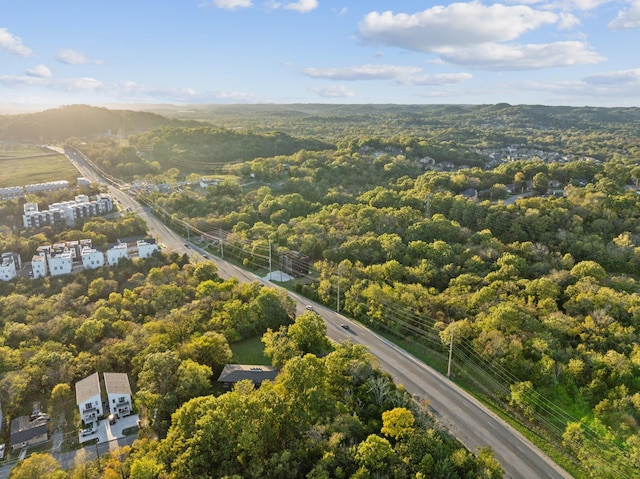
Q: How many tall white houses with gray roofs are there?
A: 2